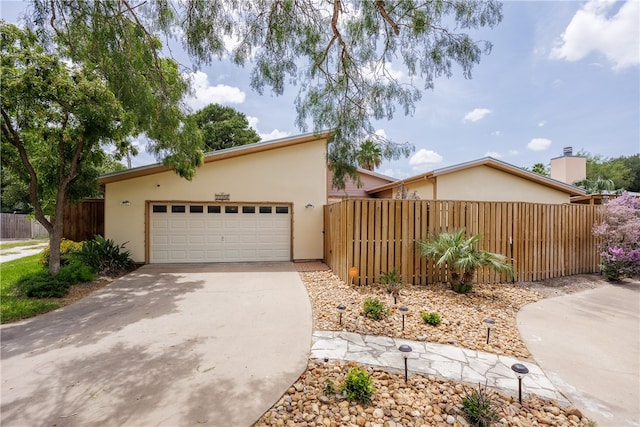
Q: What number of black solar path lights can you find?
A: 5